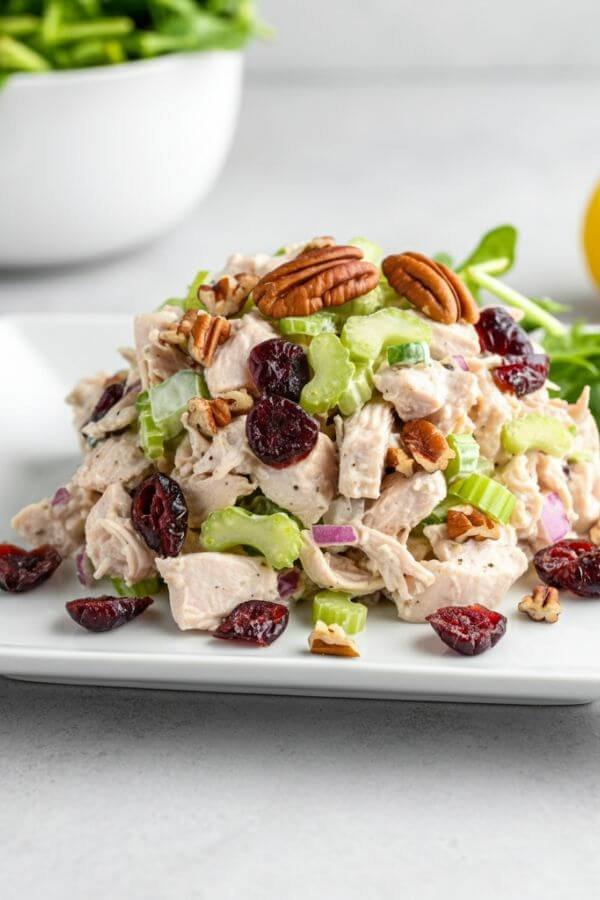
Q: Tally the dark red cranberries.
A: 11